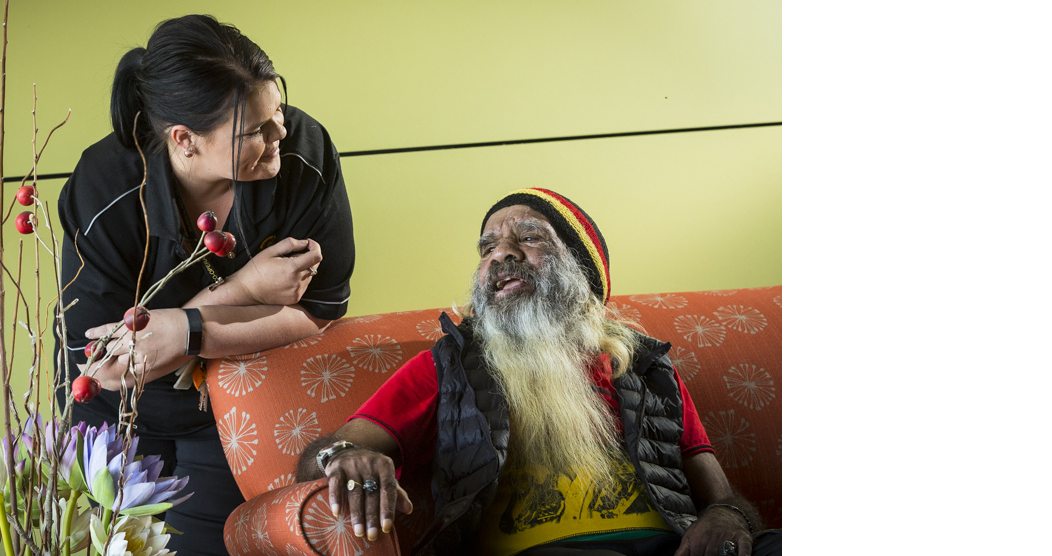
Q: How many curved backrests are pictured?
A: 1